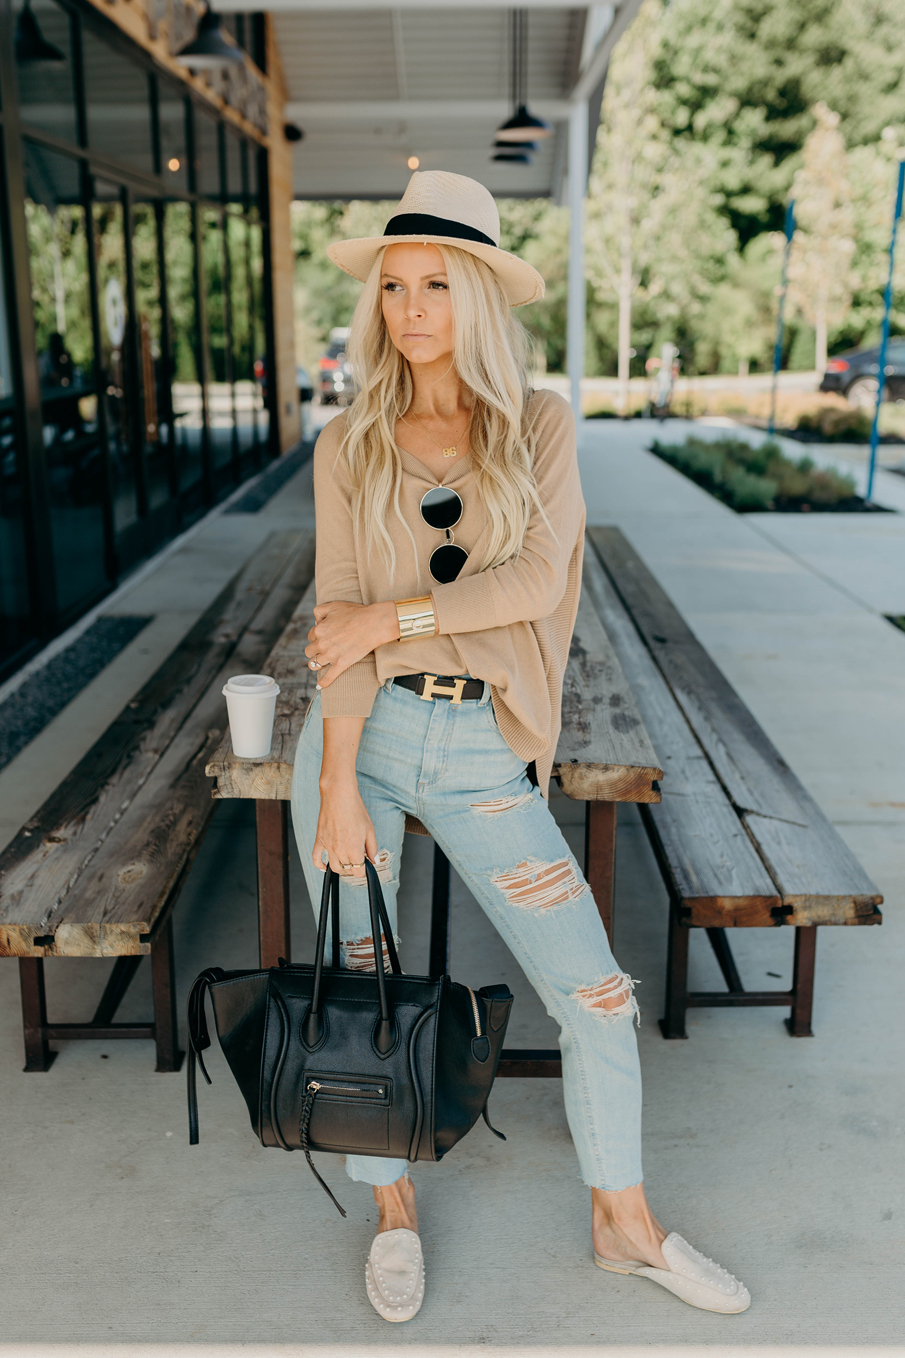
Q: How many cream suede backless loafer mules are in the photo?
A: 2